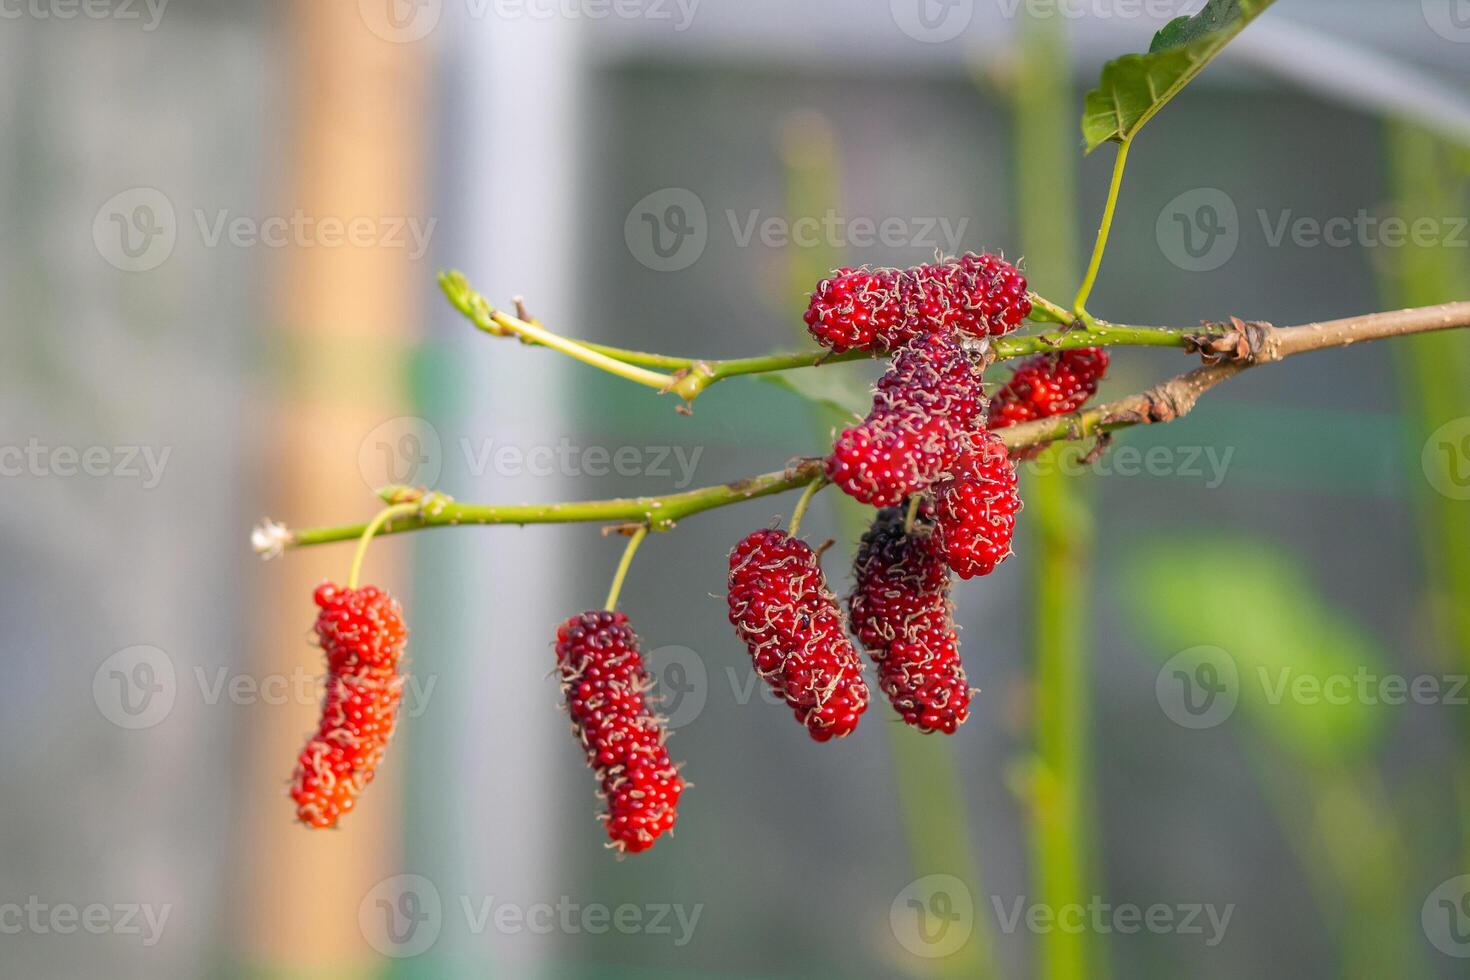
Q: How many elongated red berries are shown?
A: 8